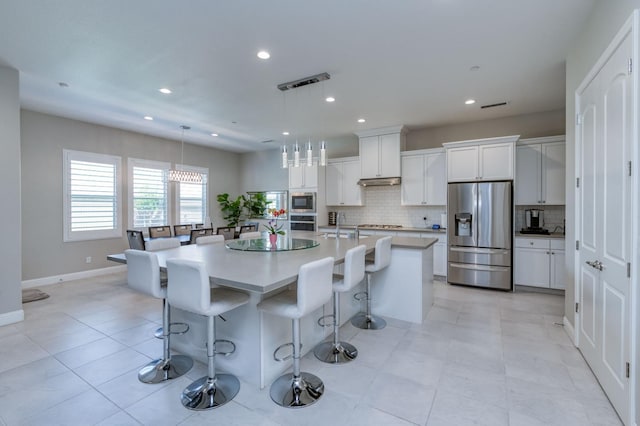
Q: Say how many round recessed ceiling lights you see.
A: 8